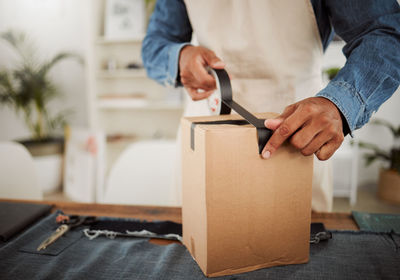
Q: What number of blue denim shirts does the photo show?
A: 1